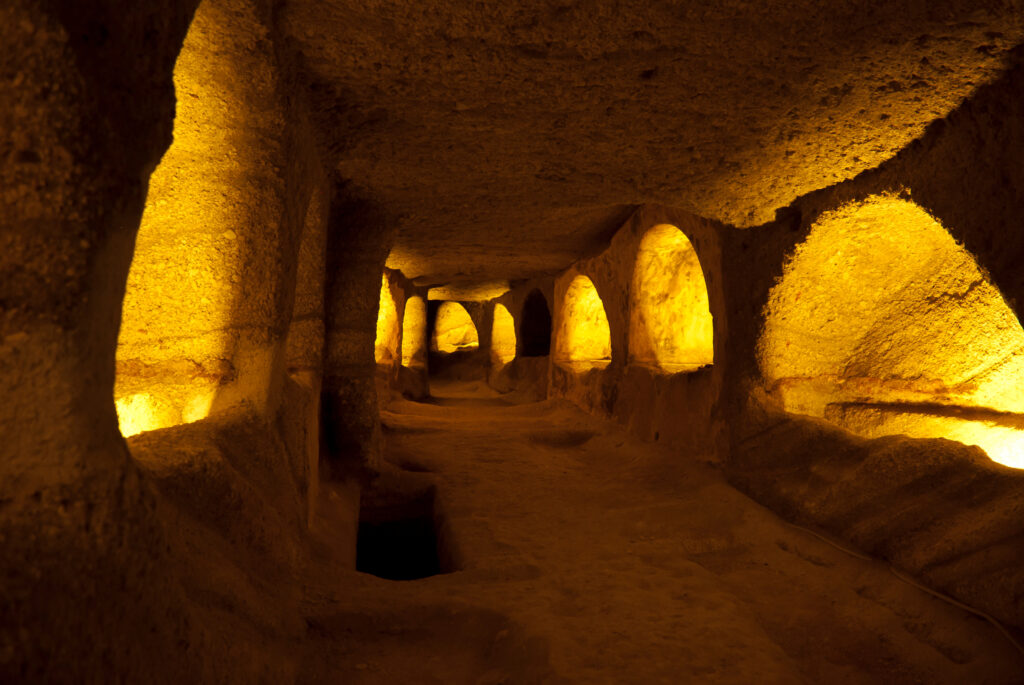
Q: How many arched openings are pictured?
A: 9